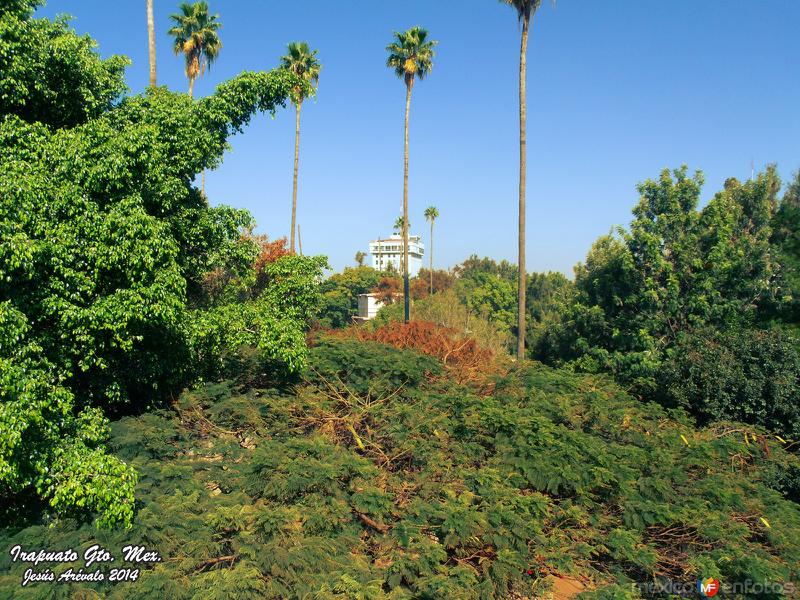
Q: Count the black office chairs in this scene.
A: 0